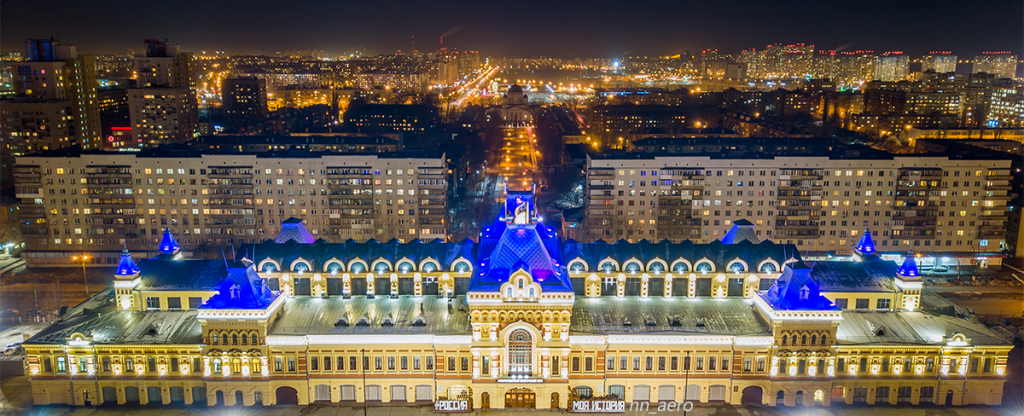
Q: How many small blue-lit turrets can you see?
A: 4